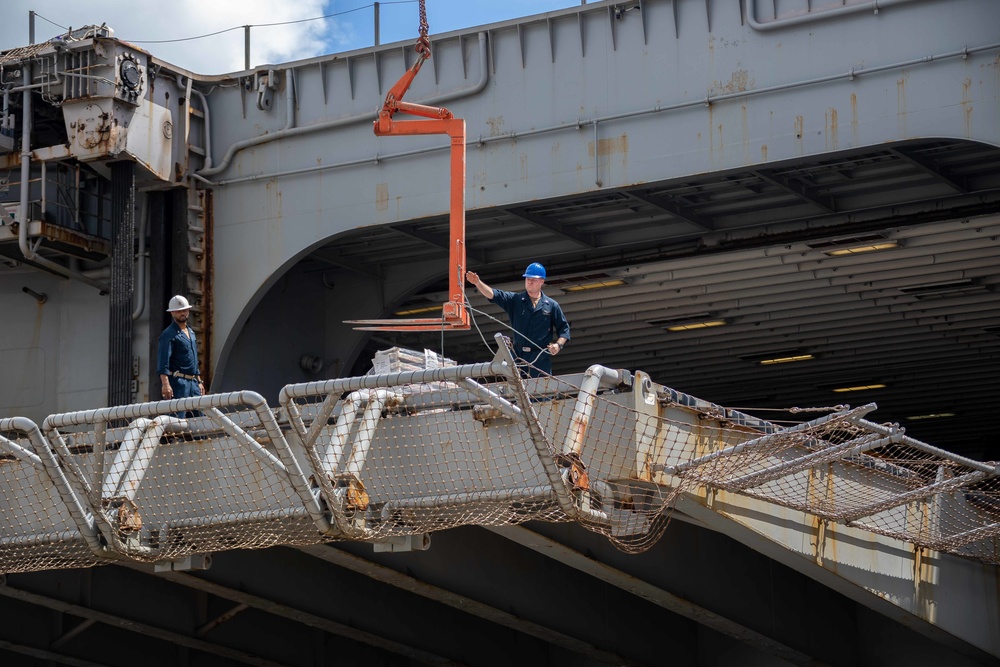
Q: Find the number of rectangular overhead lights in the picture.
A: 7